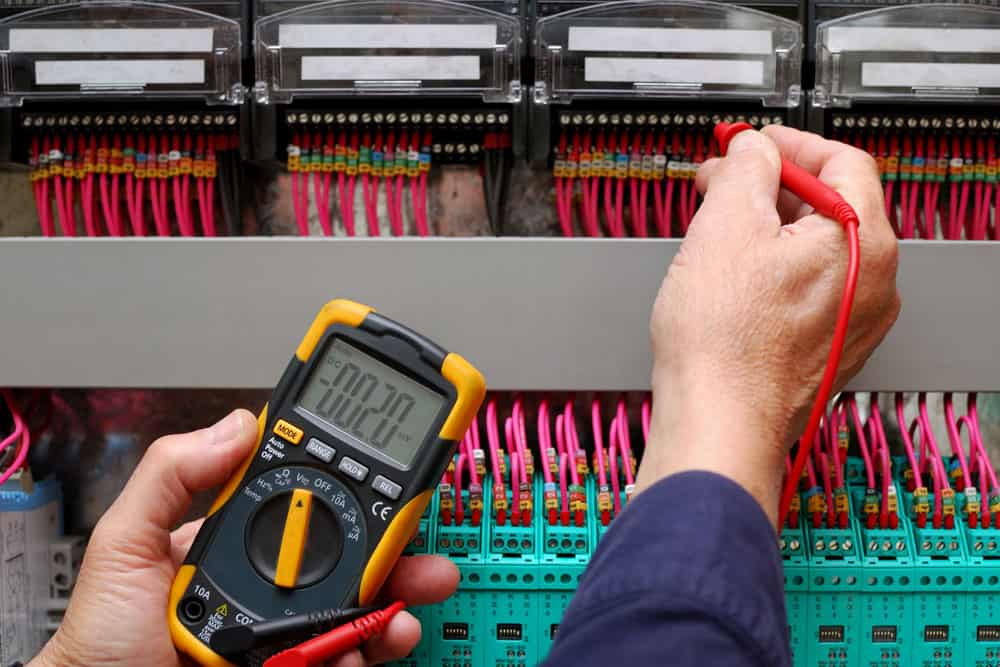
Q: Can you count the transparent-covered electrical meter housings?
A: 4